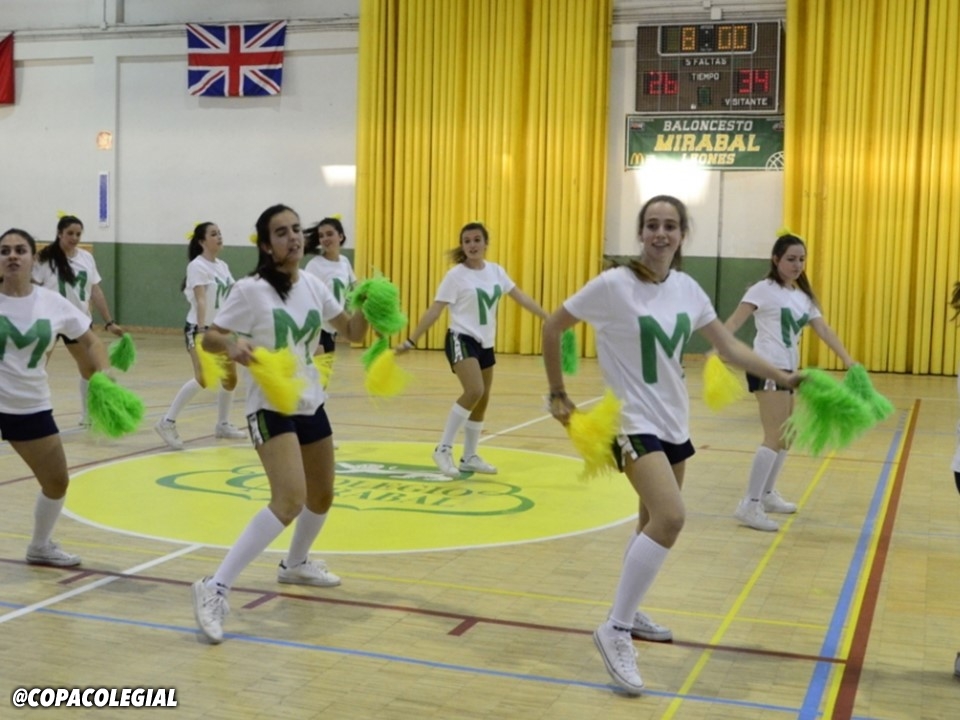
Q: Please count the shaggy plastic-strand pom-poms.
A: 13